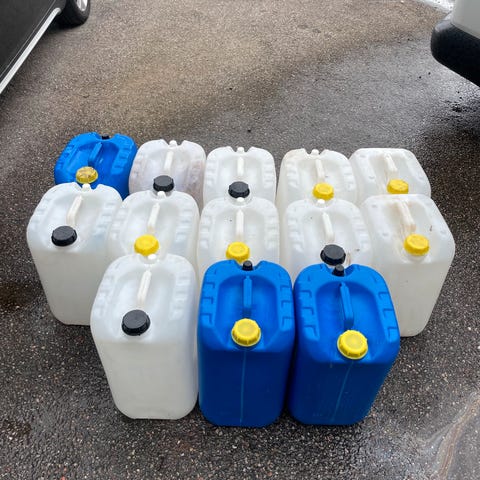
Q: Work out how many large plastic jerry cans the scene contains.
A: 13